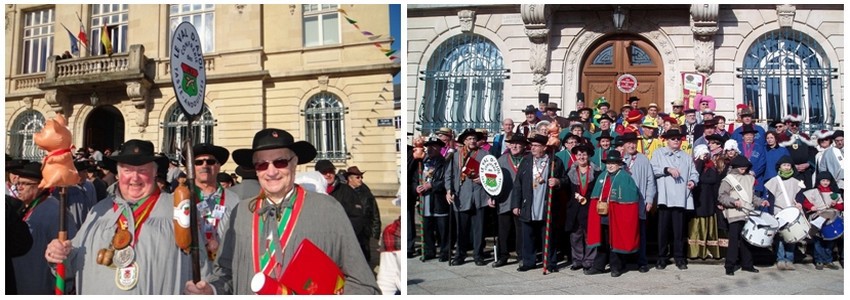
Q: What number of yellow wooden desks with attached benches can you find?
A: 0